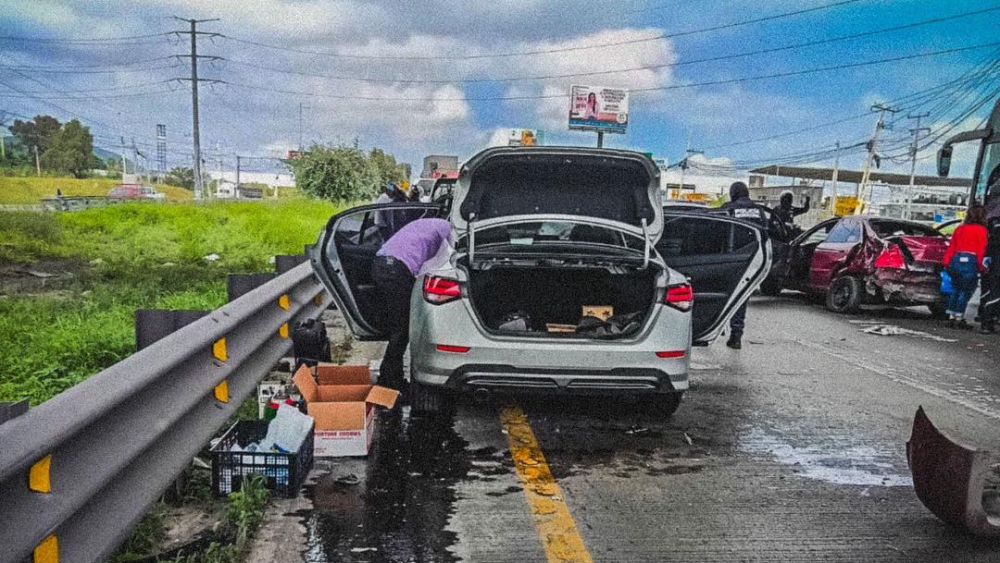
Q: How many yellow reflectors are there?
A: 6